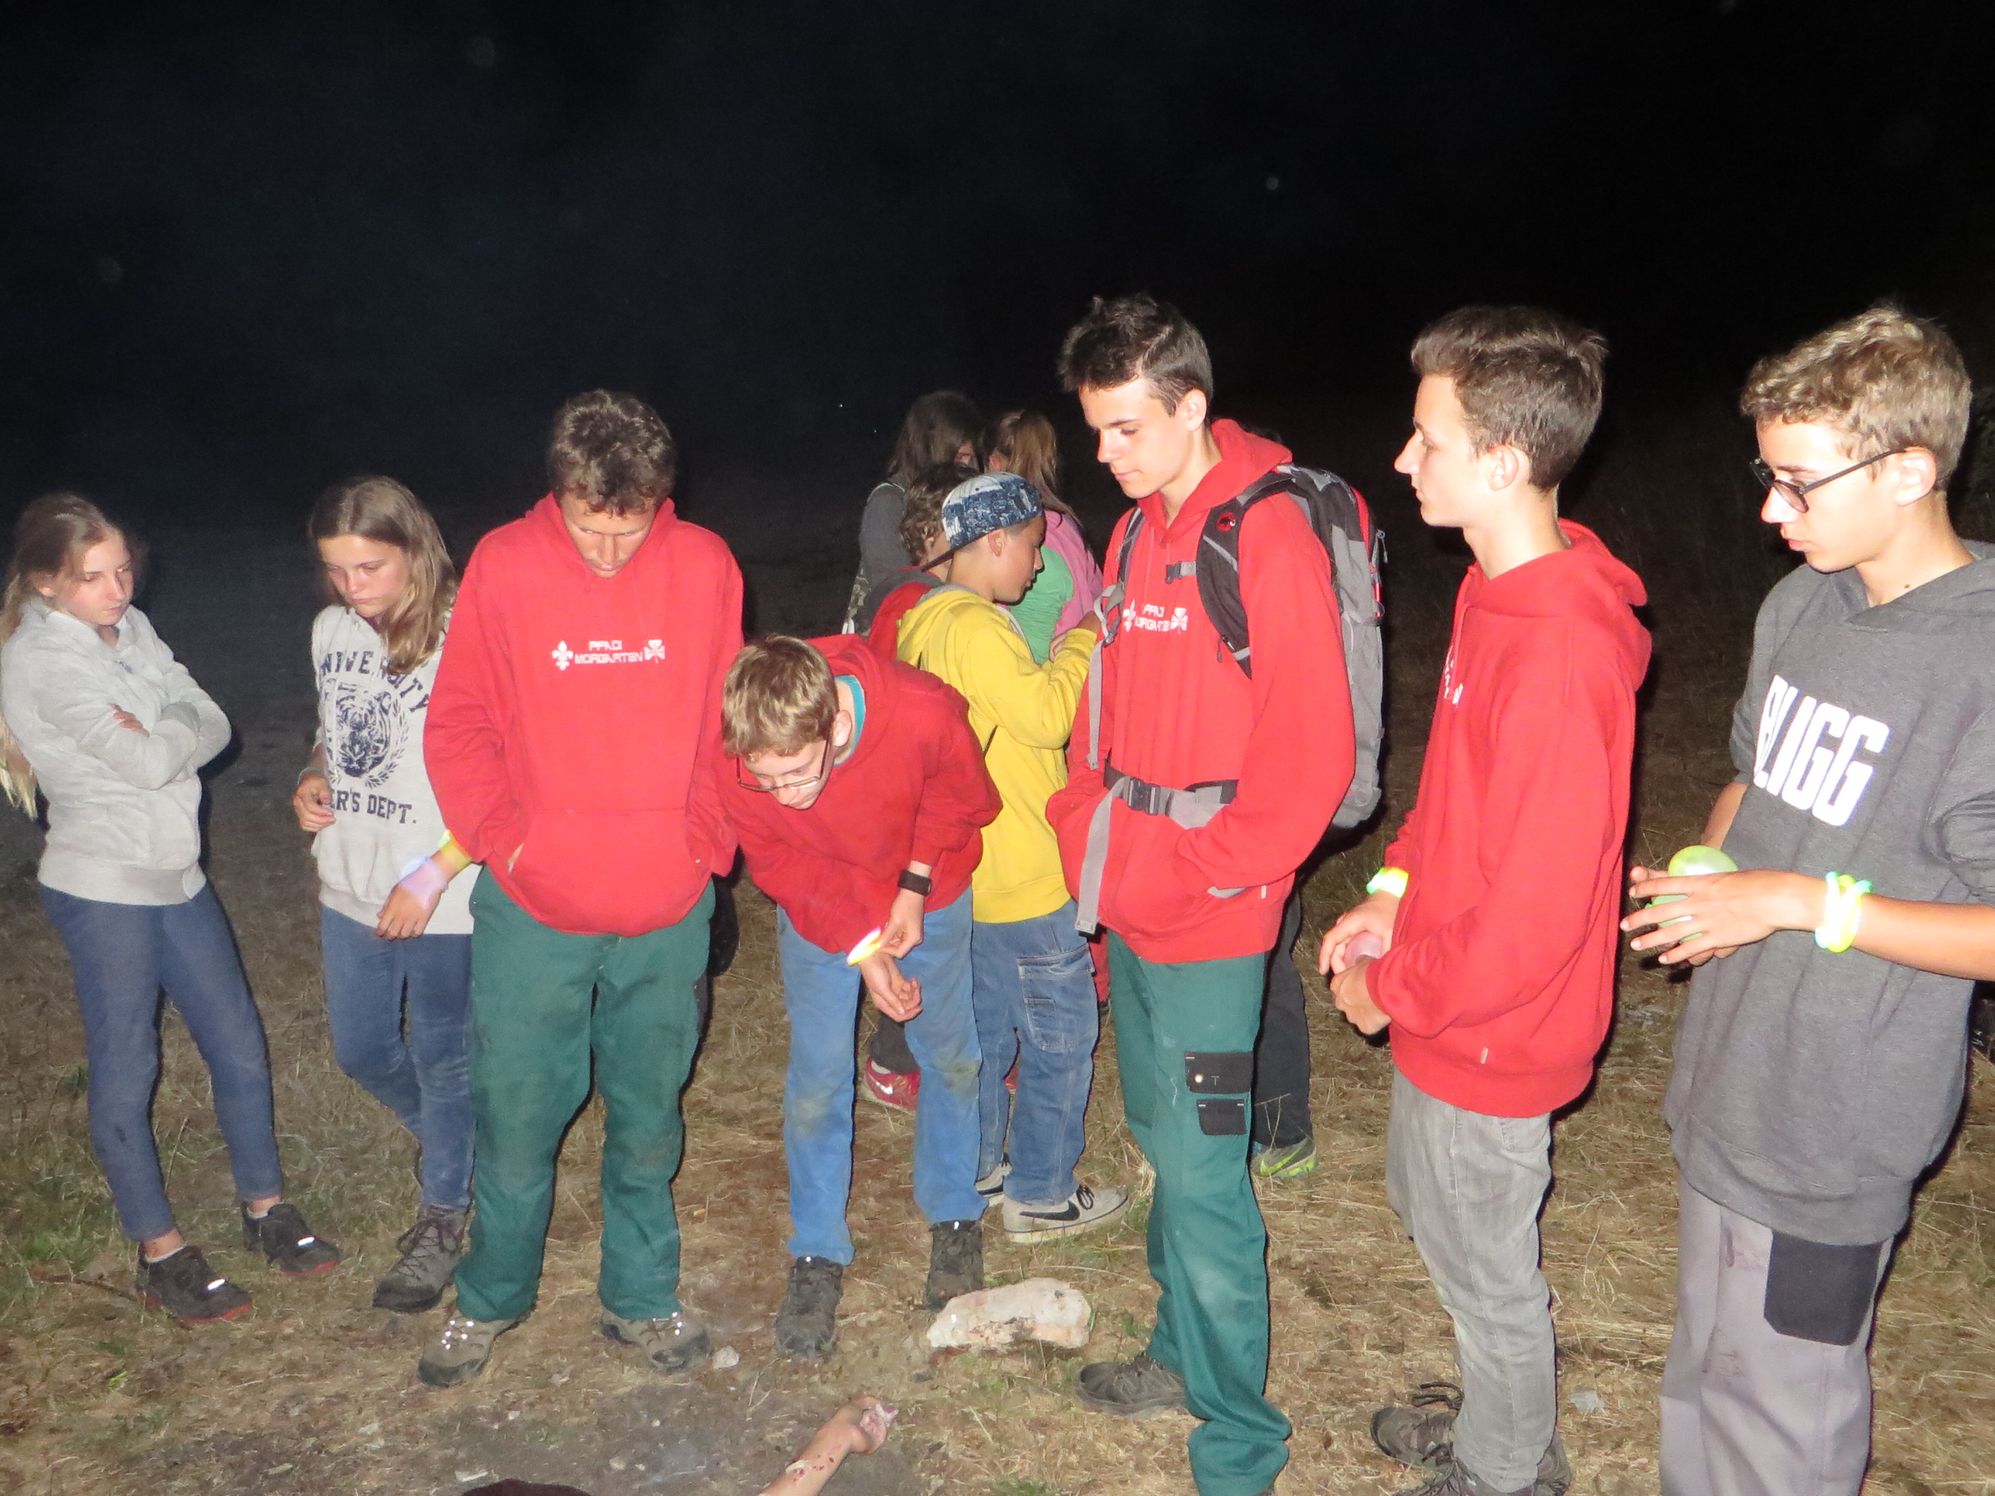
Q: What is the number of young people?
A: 11